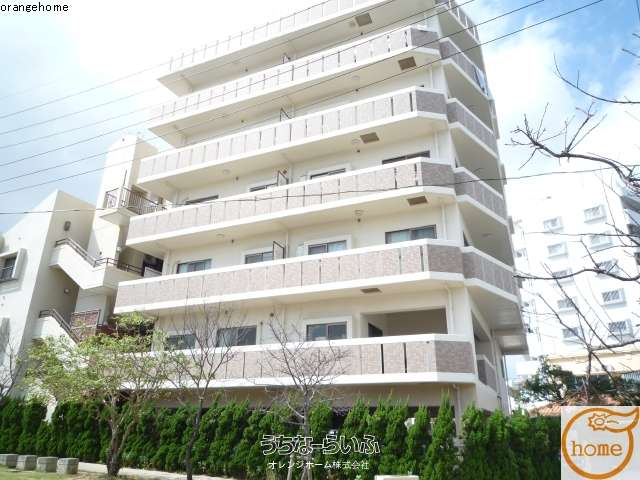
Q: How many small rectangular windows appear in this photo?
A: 10